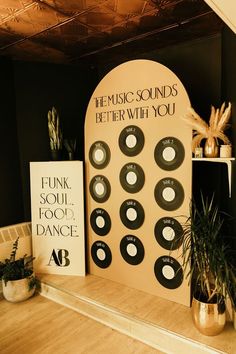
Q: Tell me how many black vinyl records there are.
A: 12